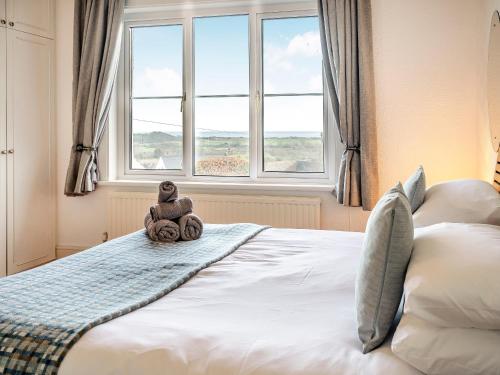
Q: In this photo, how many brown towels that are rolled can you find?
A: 4